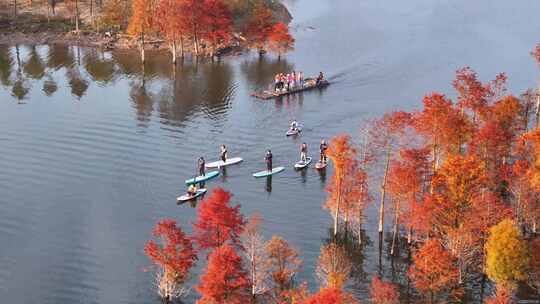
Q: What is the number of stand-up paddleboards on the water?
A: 7